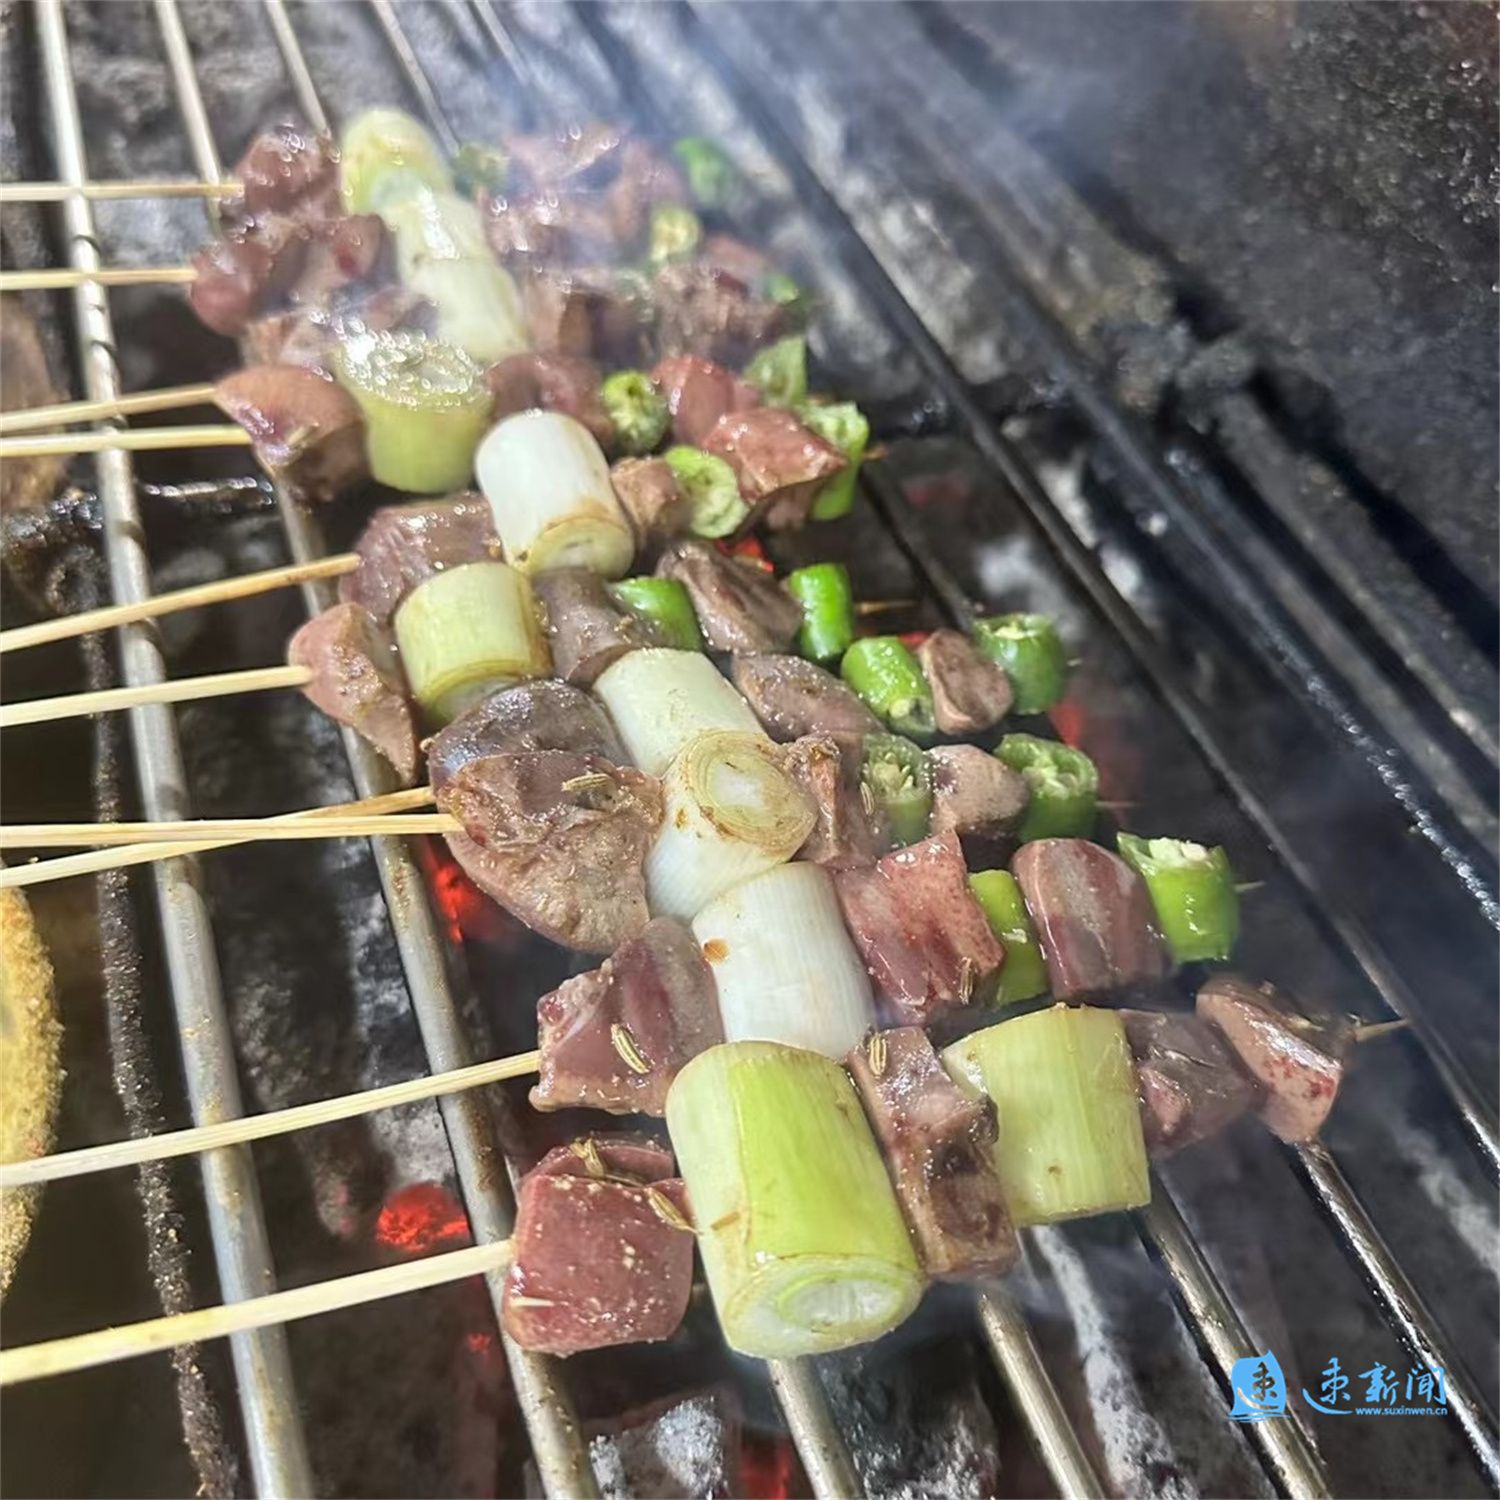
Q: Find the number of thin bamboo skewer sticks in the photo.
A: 10